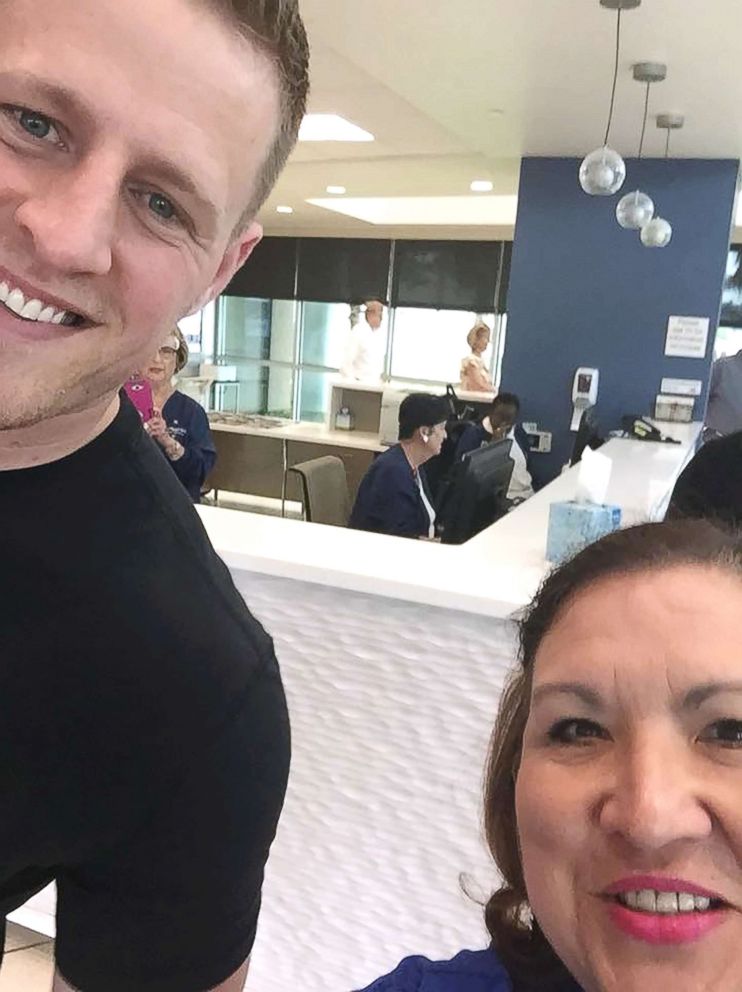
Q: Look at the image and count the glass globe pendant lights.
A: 3